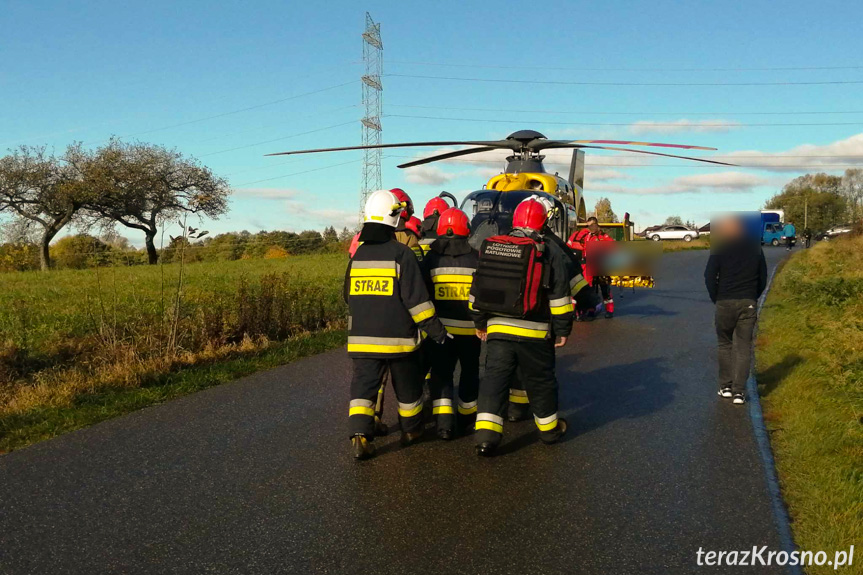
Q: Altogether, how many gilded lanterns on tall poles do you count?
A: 0